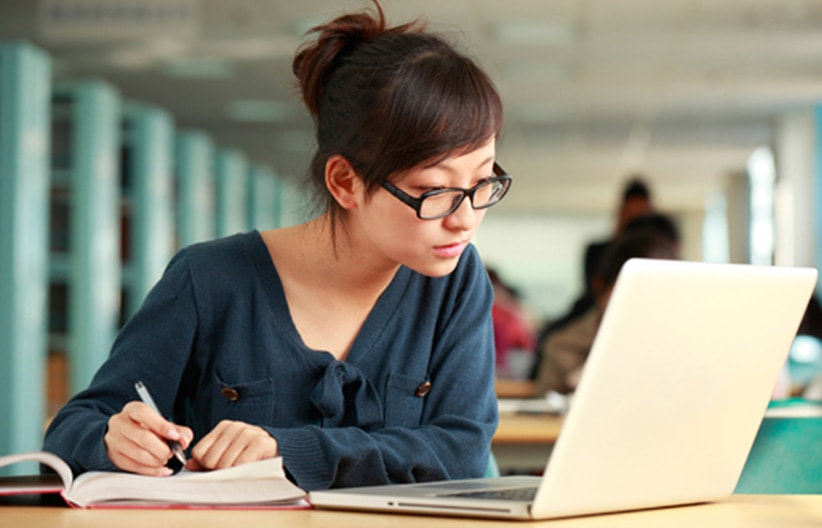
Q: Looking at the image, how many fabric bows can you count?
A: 1